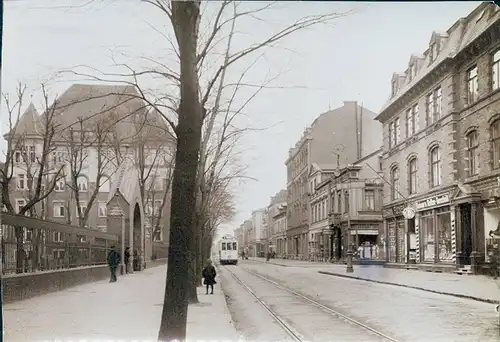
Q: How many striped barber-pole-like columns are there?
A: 2